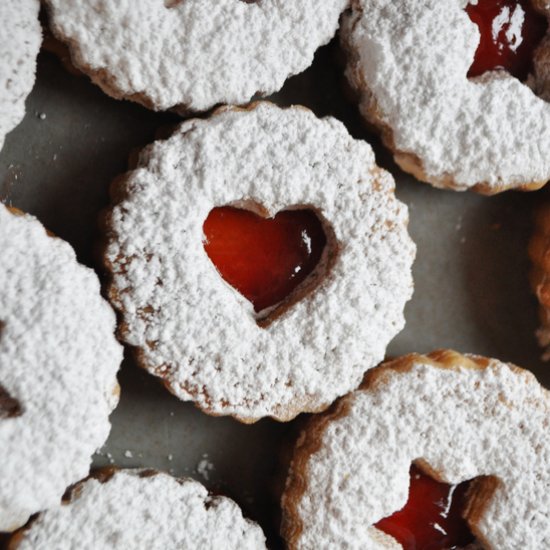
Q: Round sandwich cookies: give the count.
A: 8